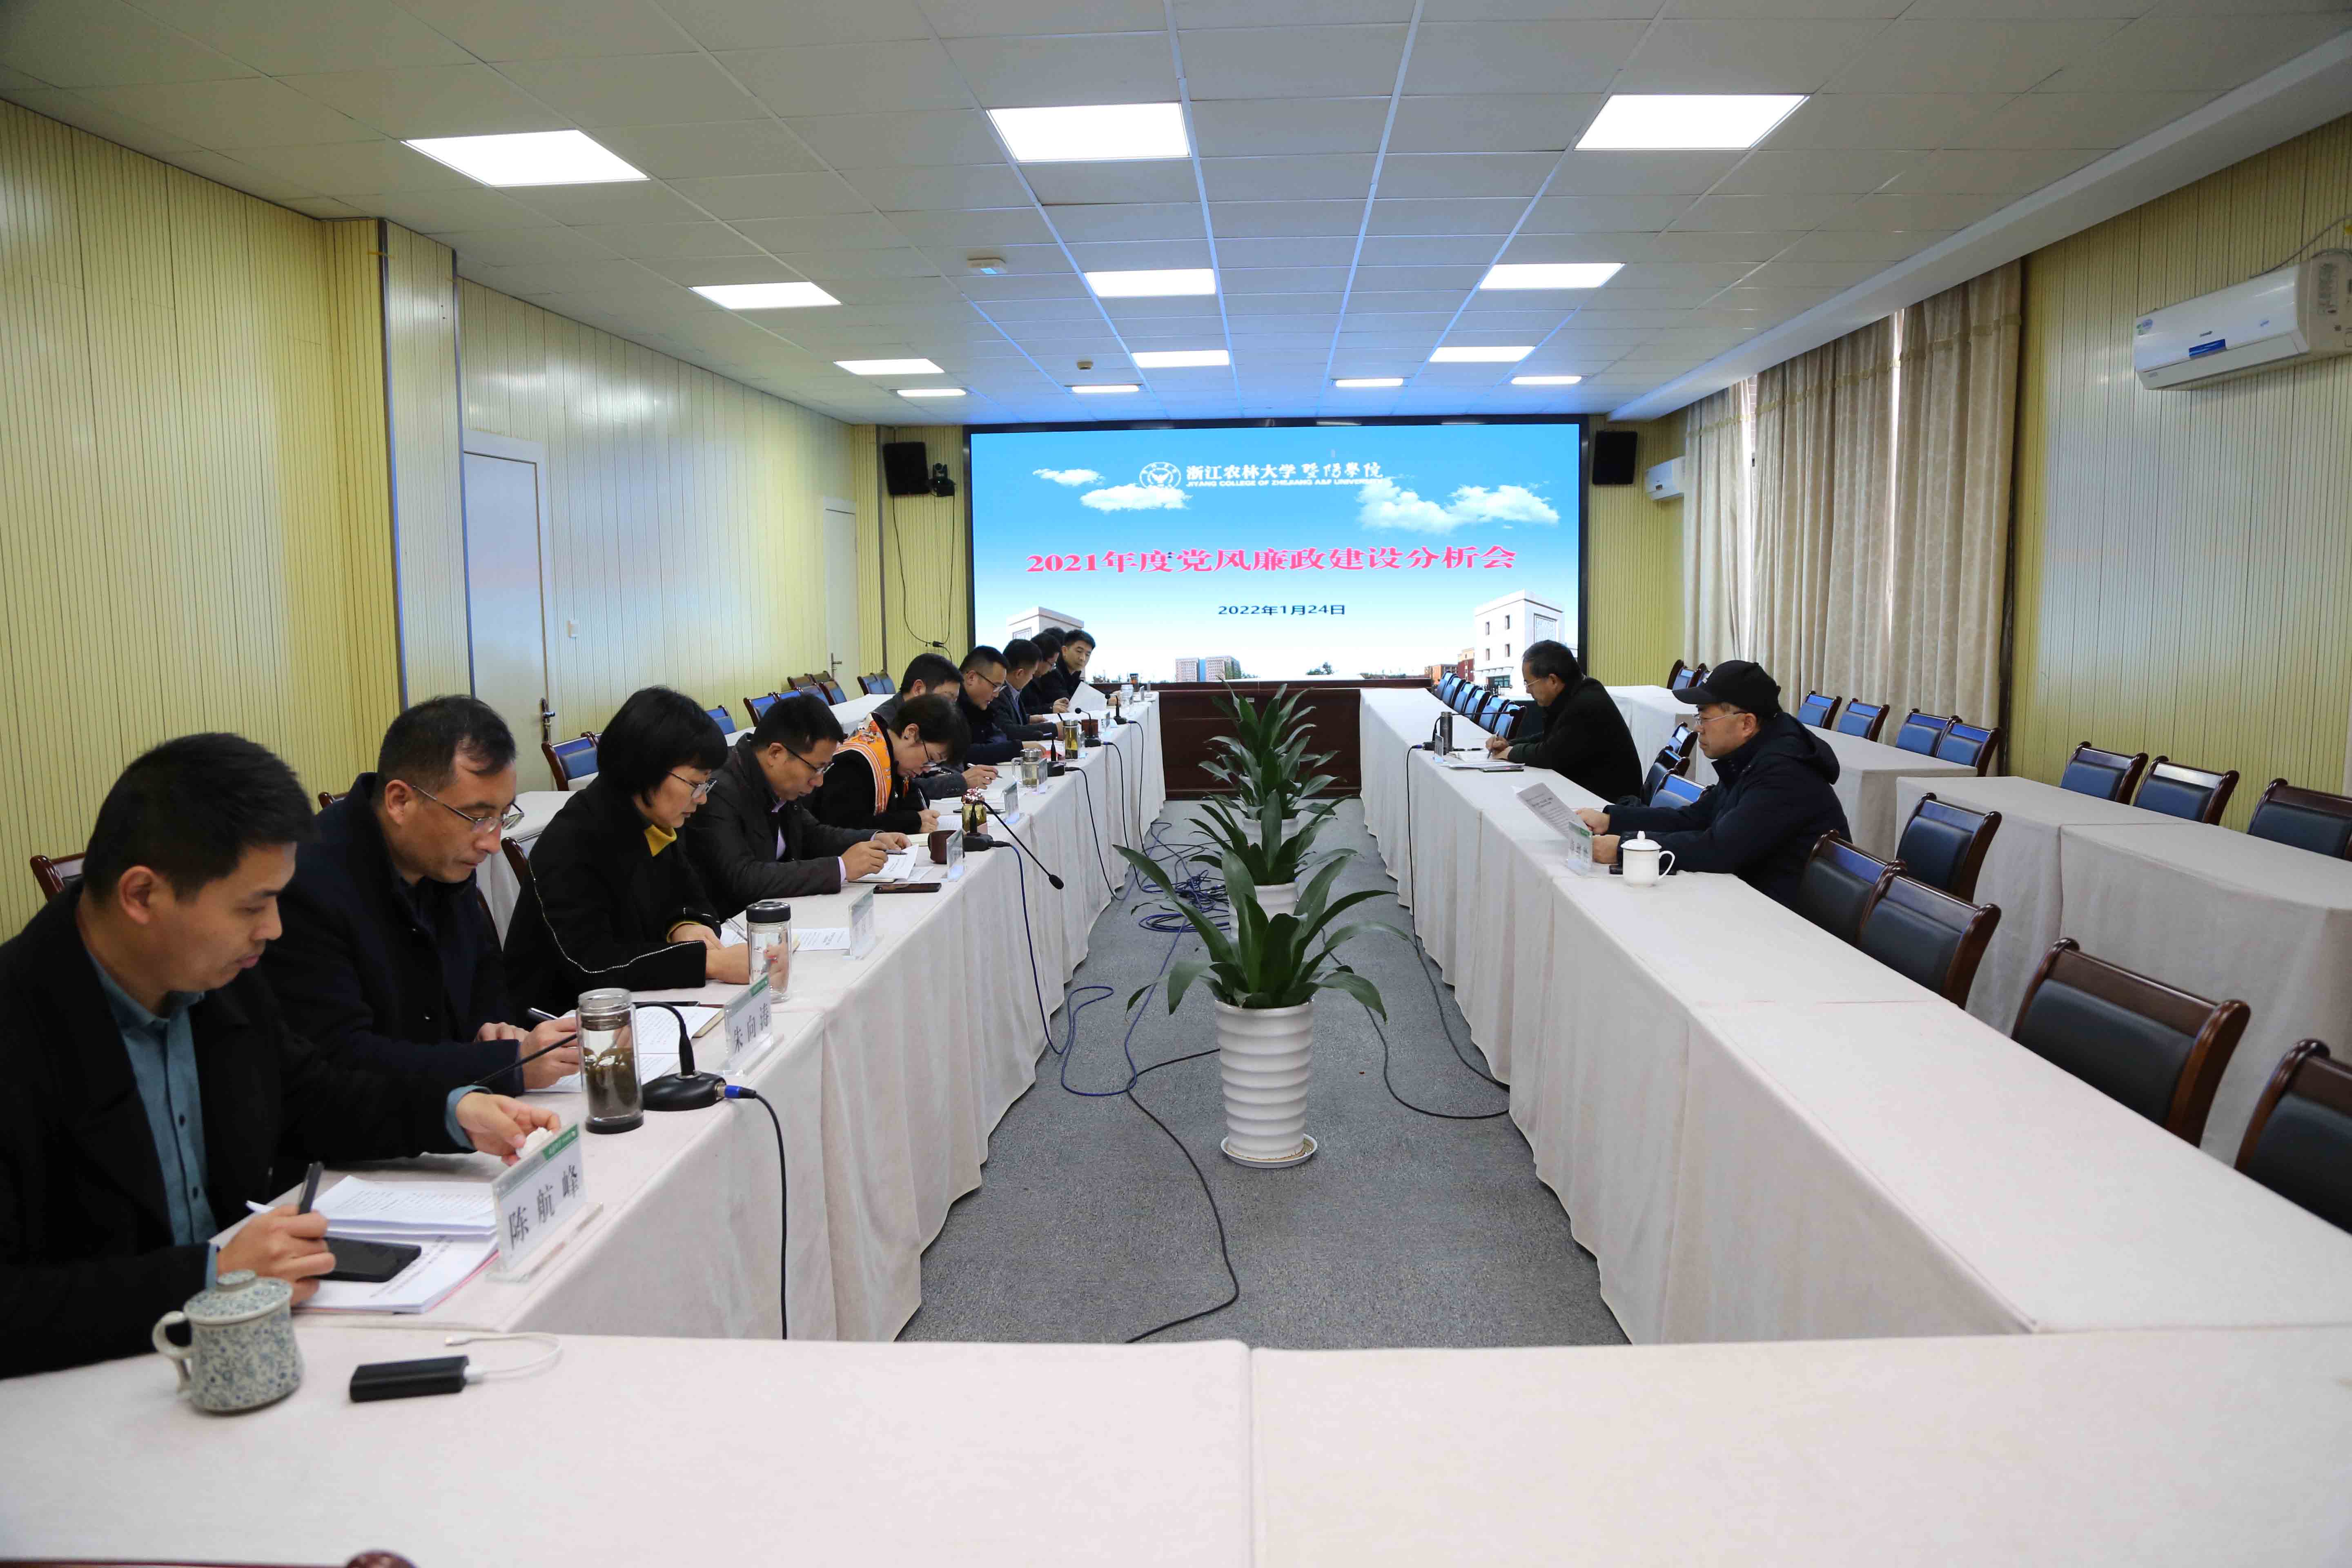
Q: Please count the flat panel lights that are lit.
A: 13